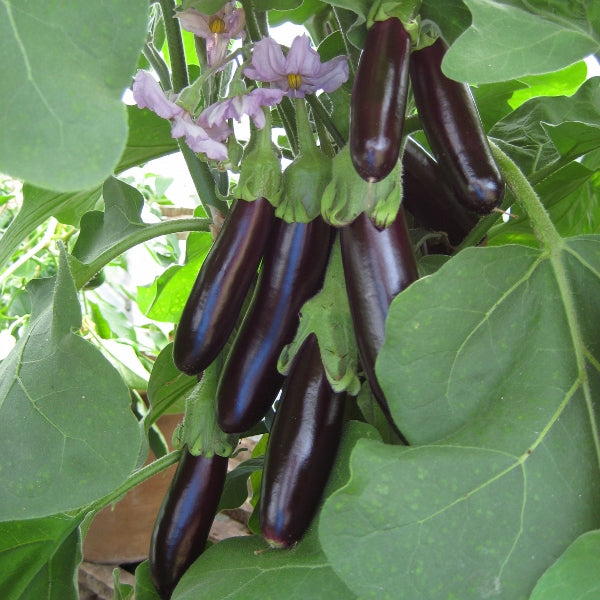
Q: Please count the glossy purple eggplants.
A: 8